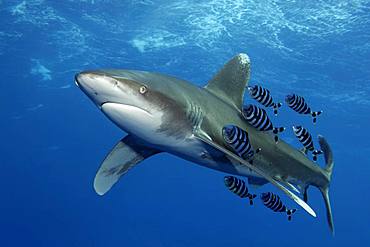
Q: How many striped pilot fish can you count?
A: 7